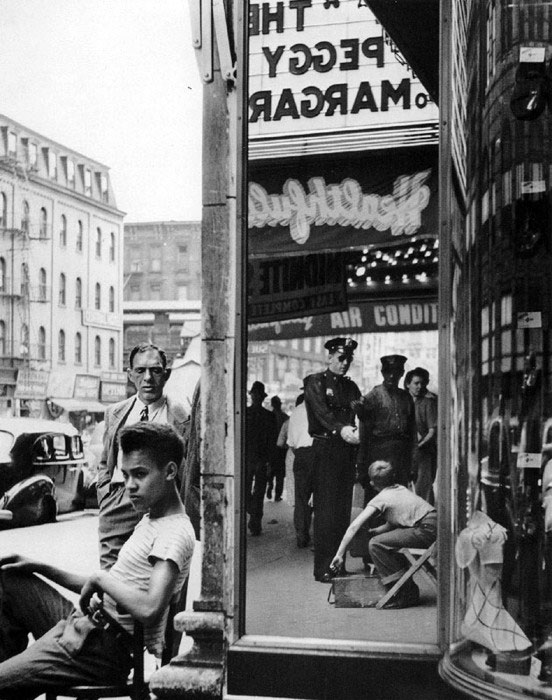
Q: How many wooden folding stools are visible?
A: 1